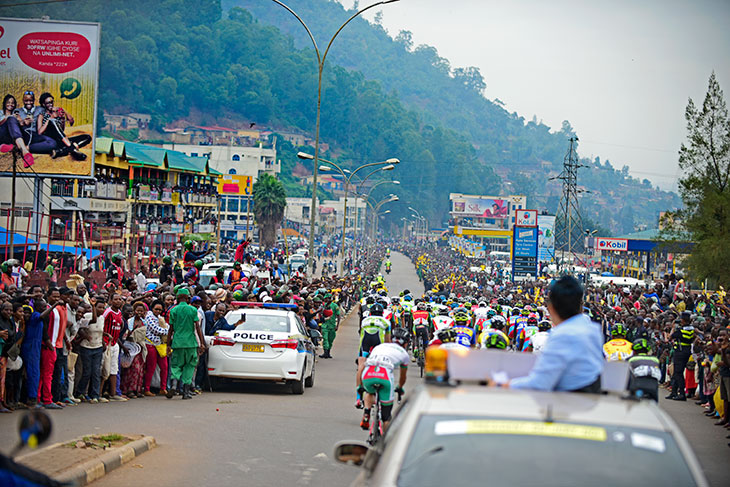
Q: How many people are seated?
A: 3